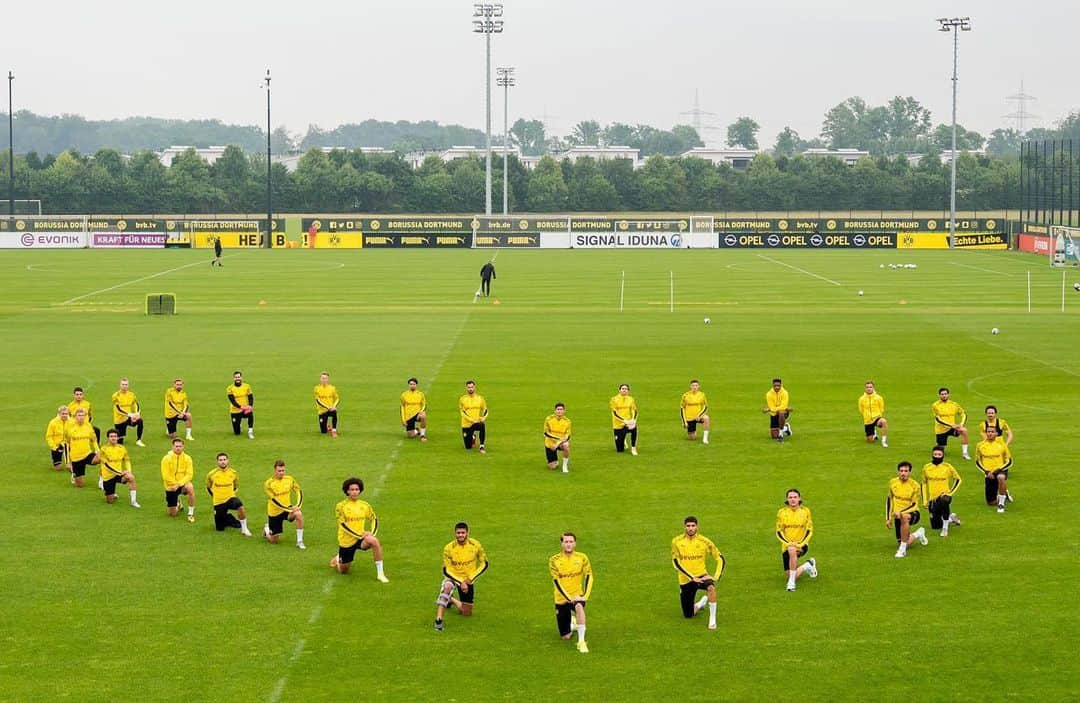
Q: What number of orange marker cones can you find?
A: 3